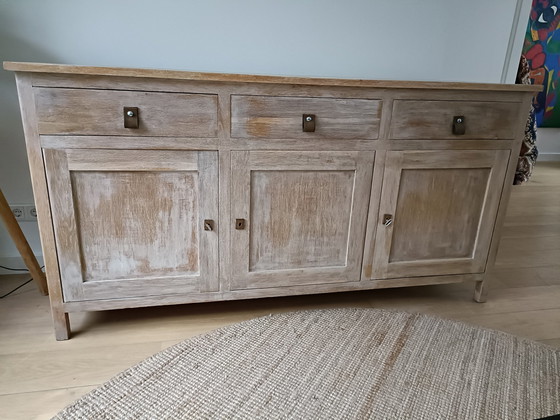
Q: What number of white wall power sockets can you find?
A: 2